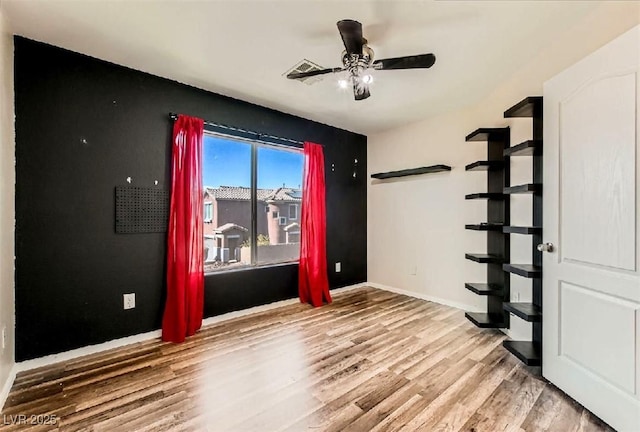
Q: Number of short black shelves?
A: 14